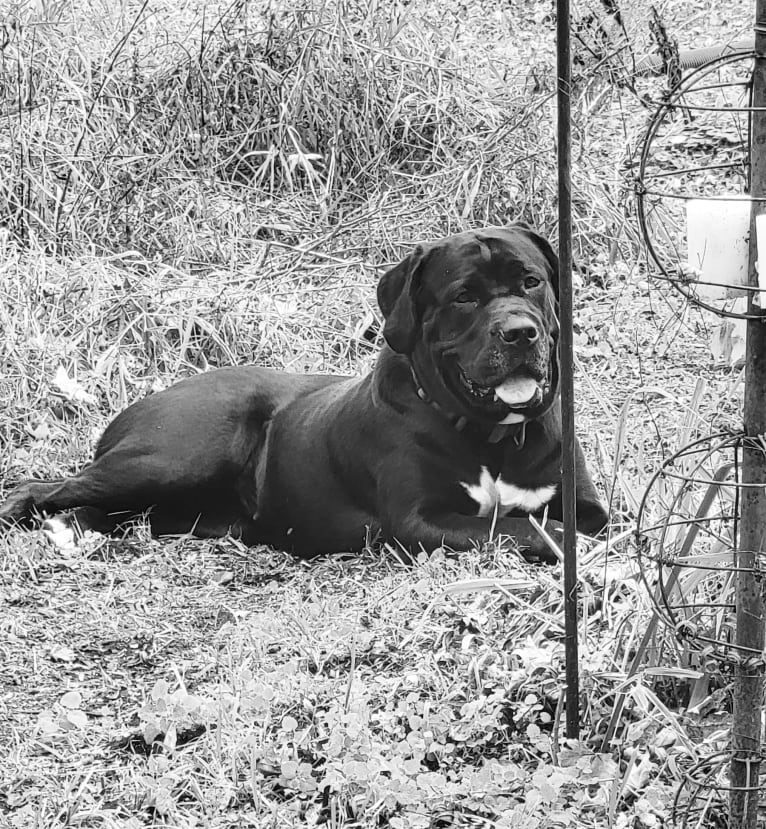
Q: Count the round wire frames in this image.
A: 3